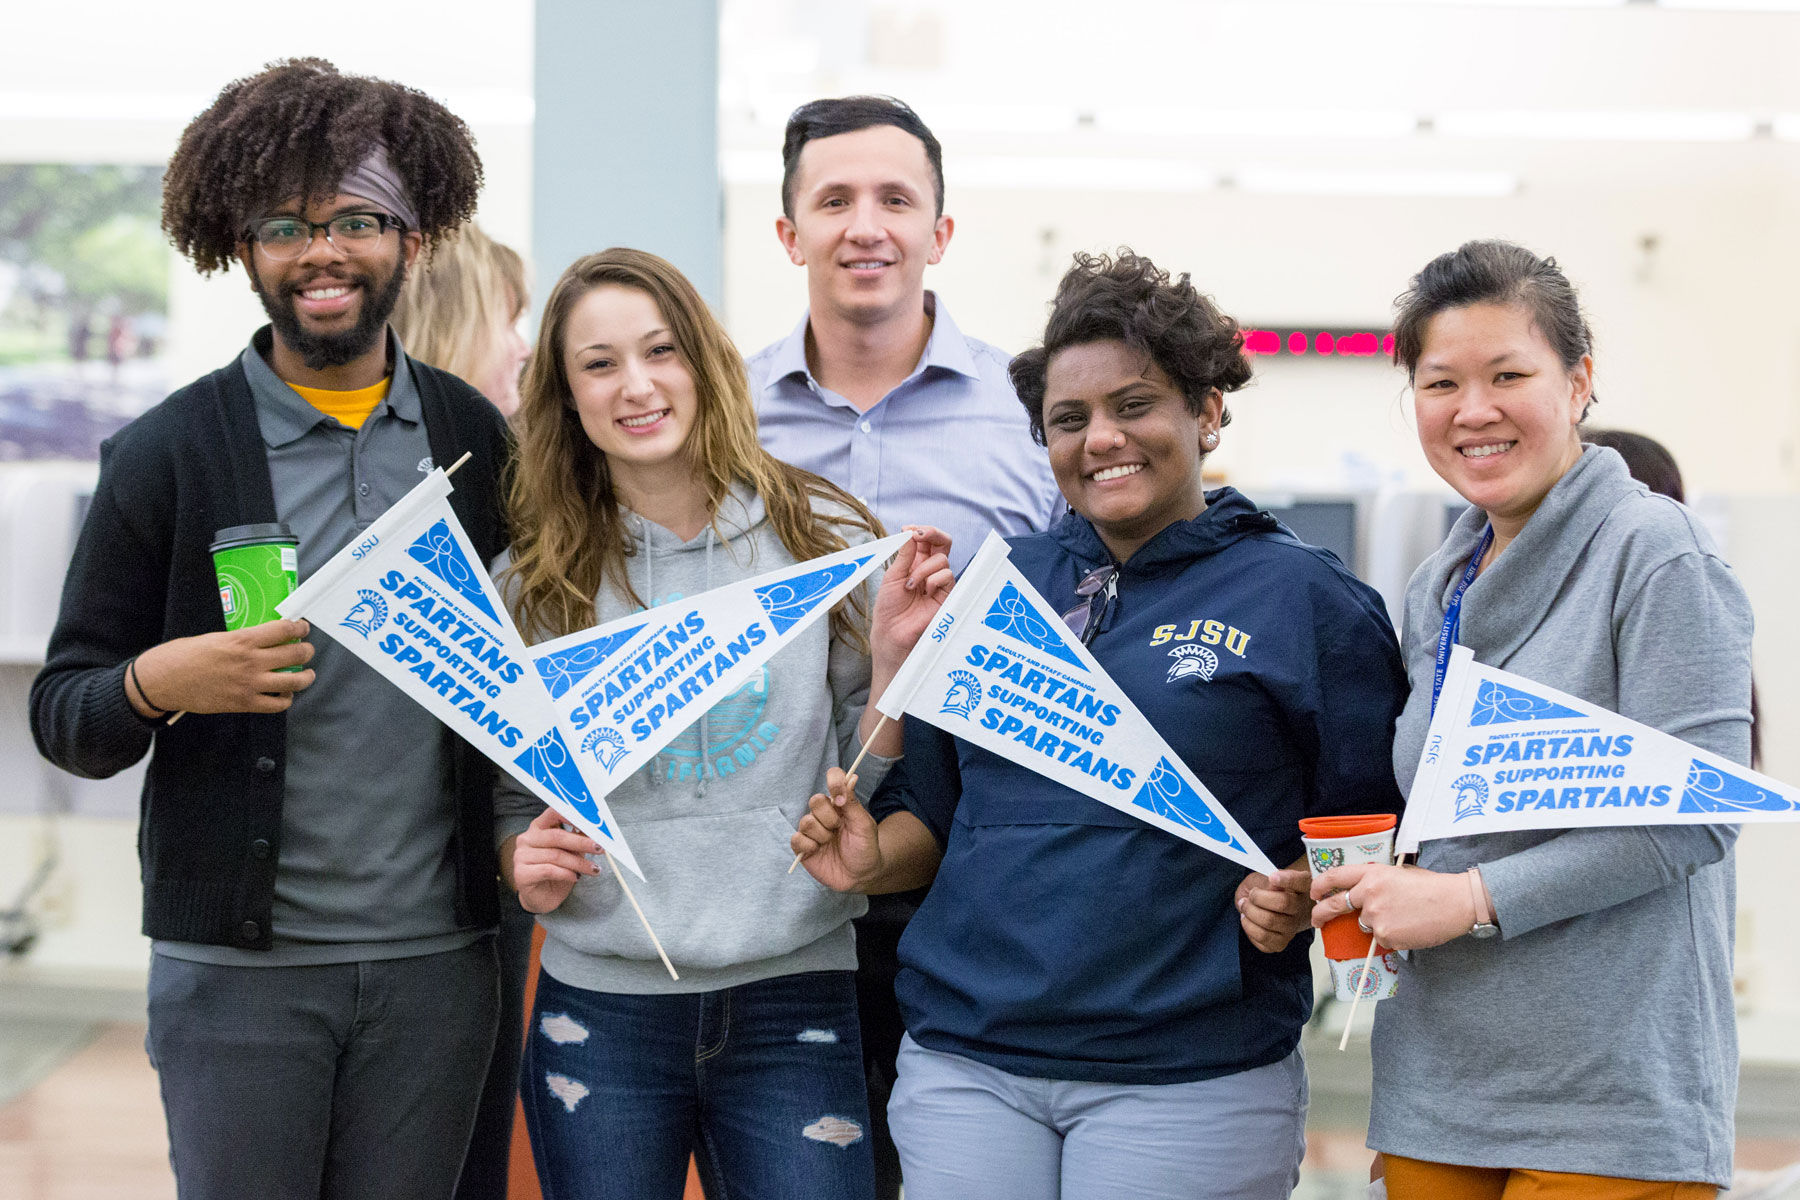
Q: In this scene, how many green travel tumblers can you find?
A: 1